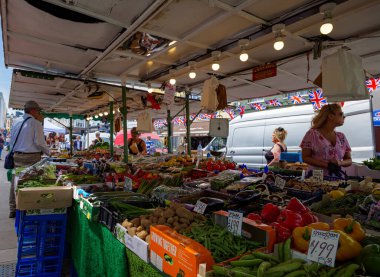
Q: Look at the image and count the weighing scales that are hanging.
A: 1